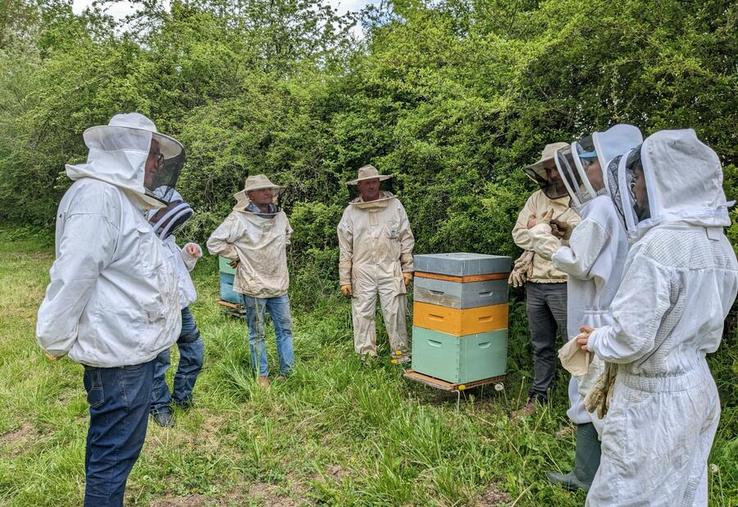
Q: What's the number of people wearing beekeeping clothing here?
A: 7